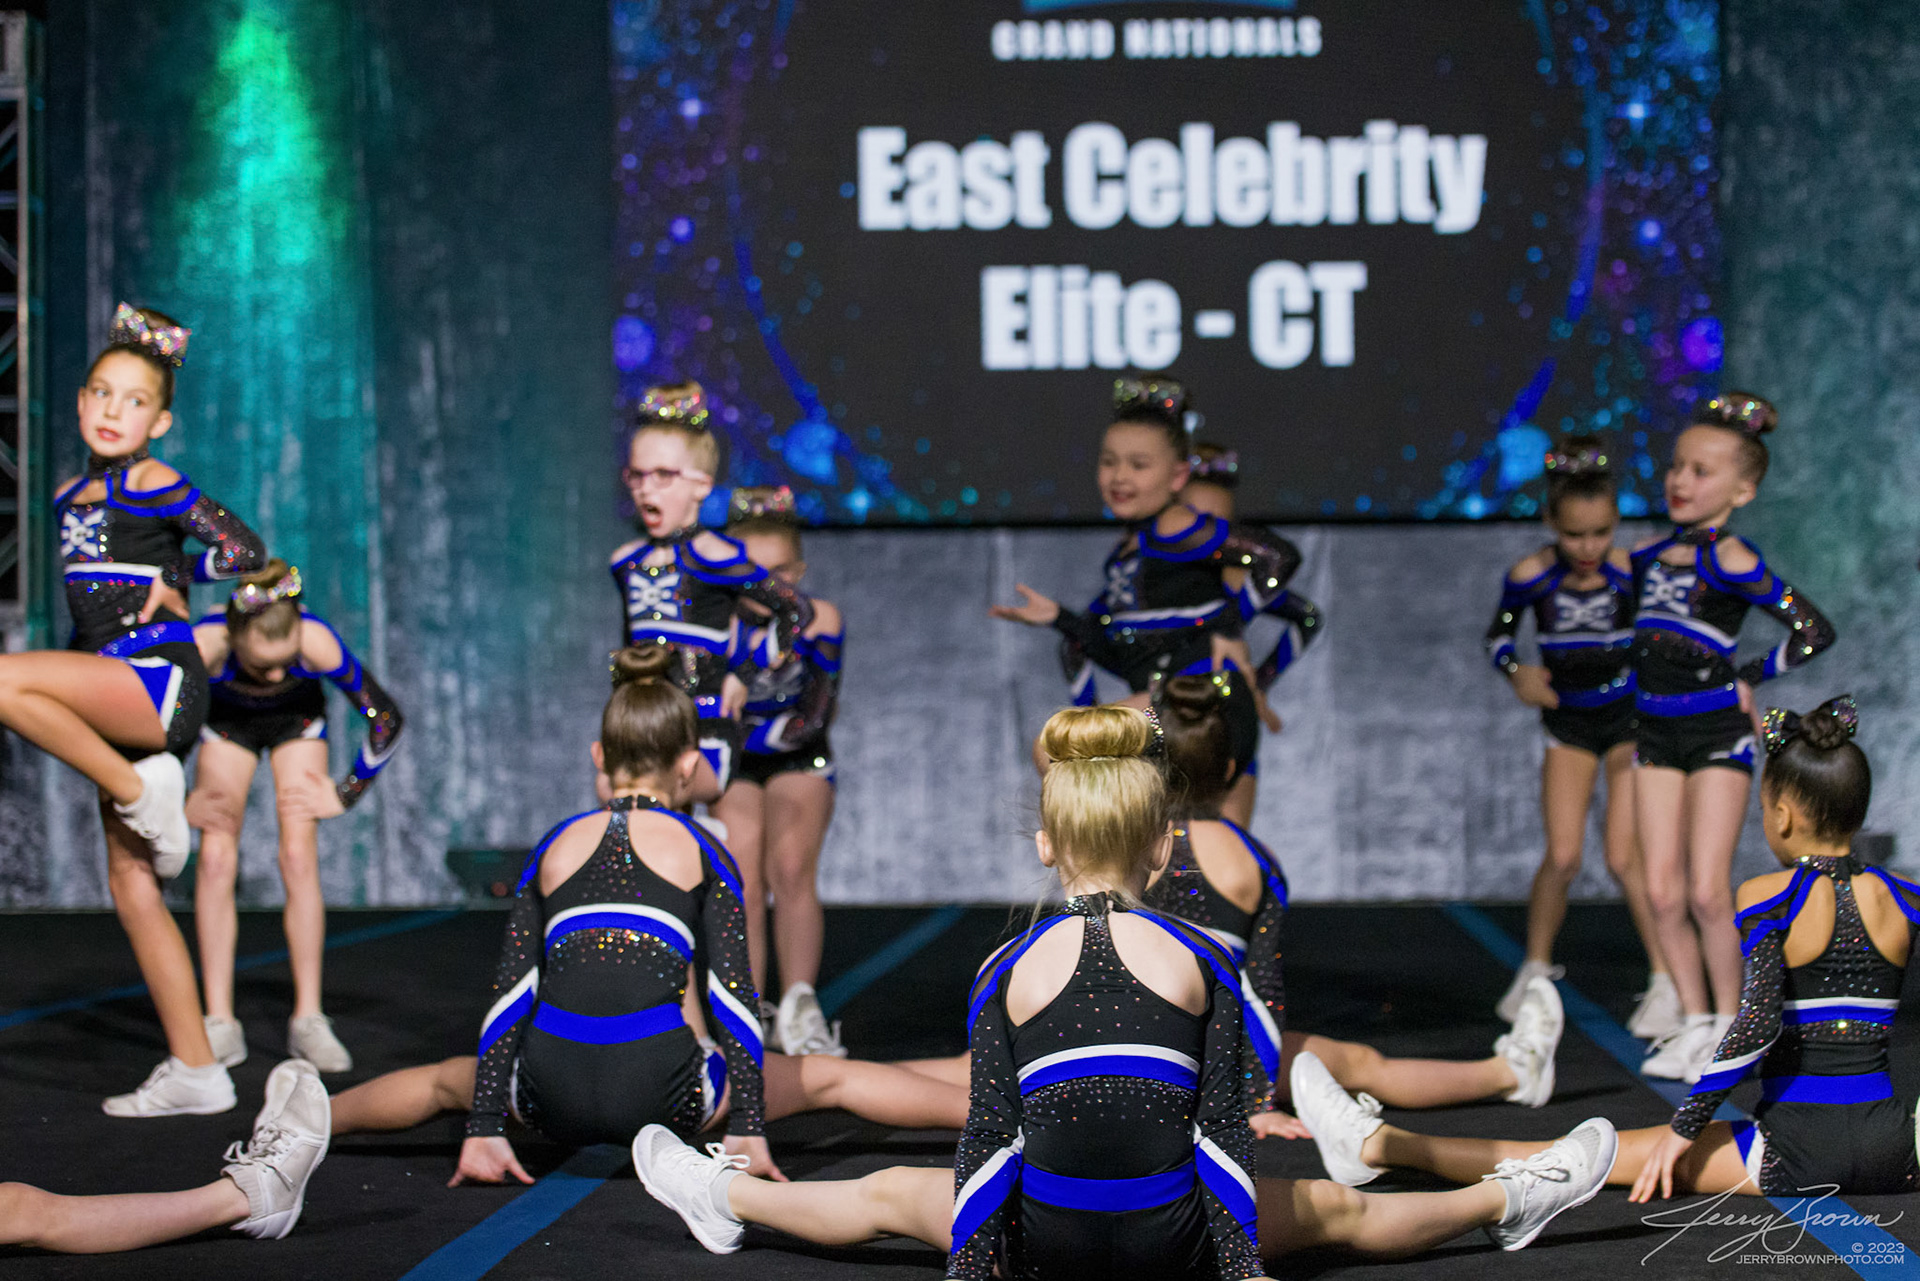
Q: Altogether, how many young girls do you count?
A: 12